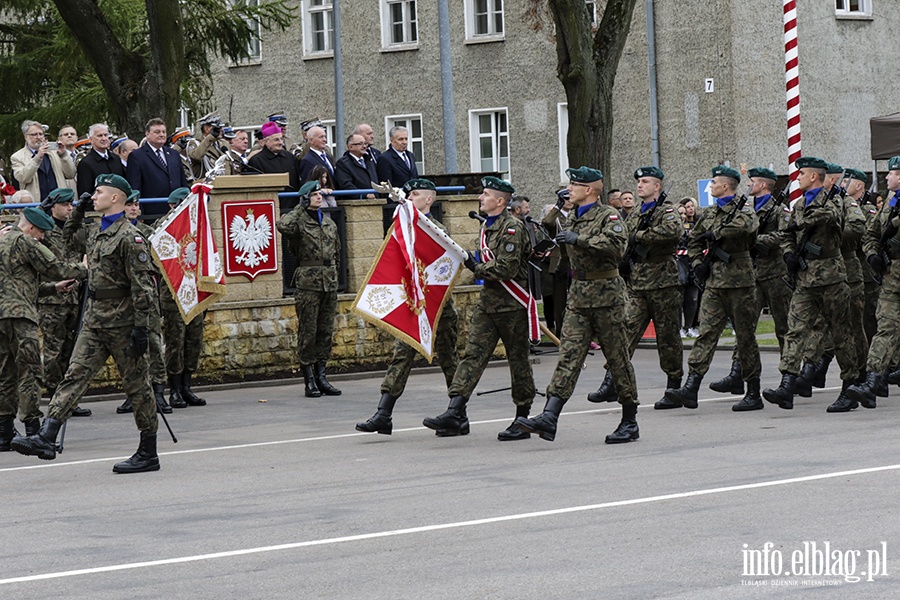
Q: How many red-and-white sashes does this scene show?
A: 1